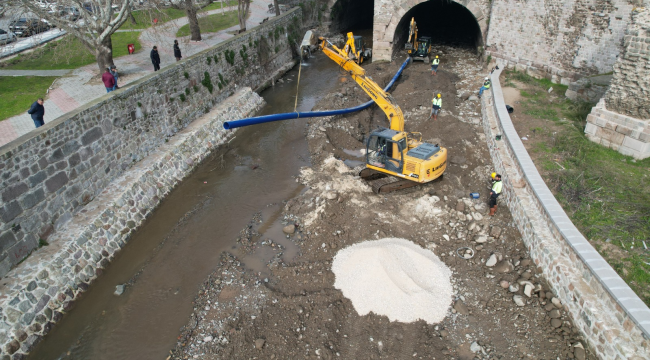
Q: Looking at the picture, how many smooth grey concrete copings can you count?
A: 1